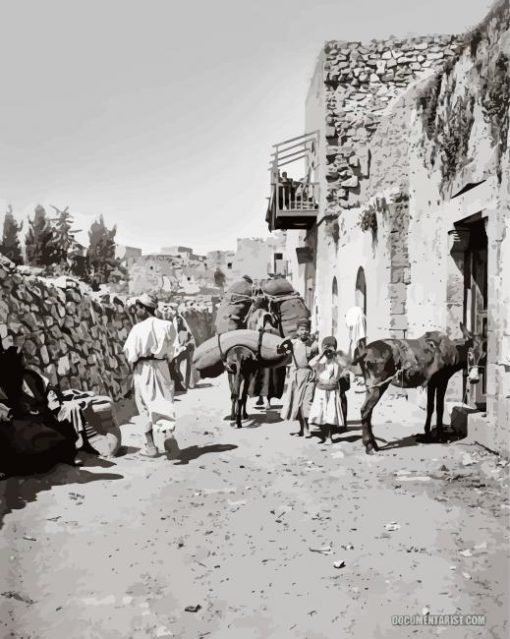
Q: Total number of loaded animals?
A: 2